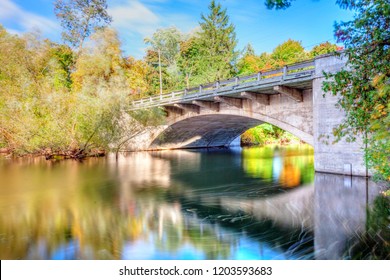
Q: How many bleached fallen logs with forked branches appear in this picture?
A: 0